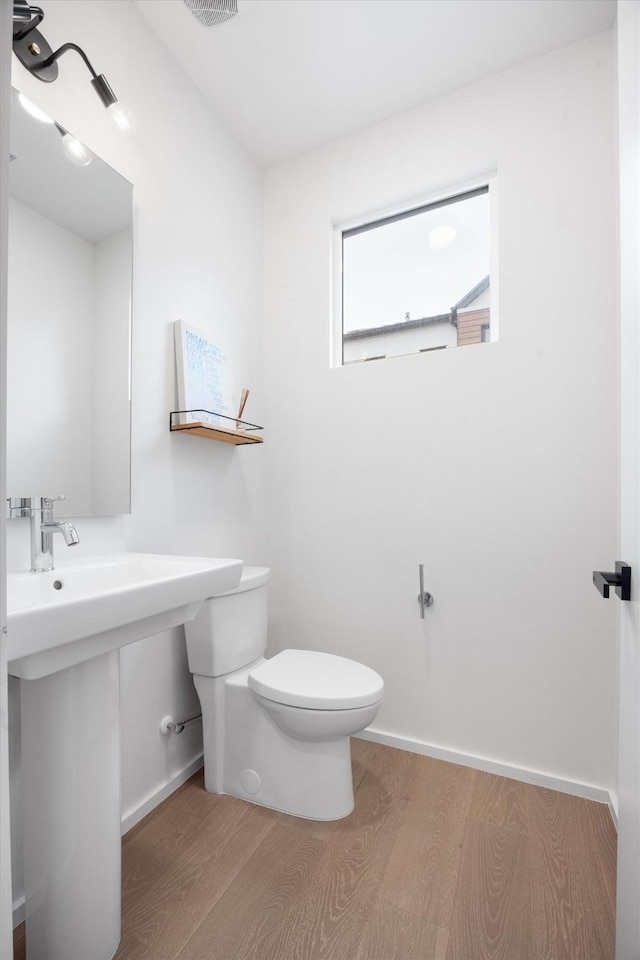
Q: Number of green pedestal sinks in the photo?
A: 0